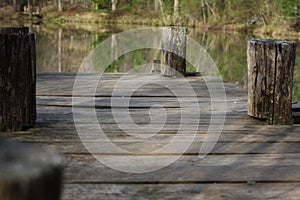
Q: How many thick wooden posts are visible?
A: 4